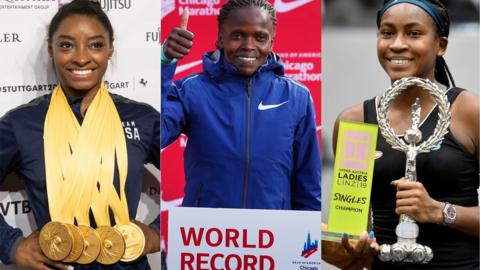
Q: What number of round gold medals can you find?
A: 5